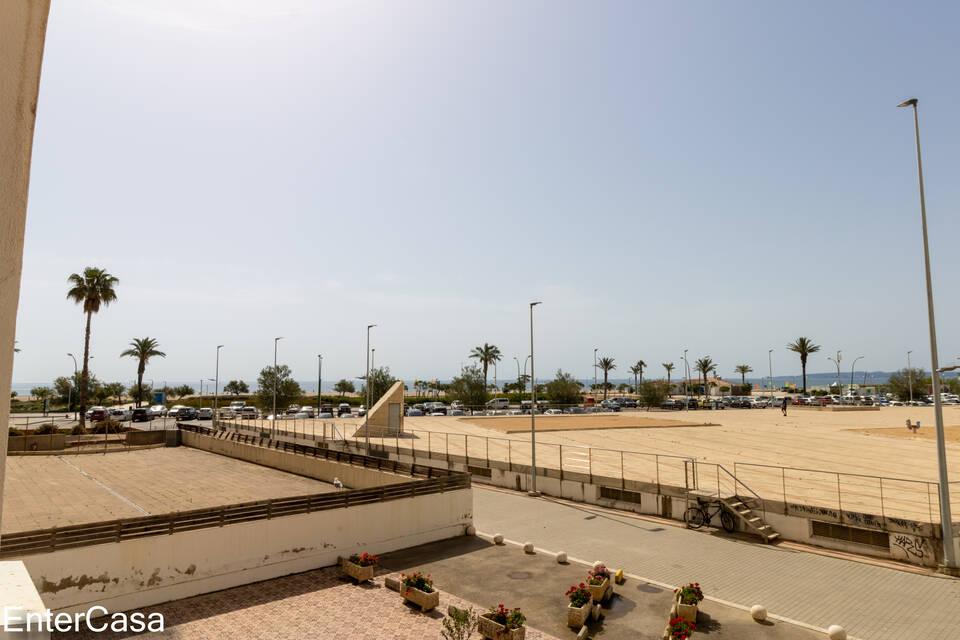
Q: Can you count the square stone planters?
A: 7